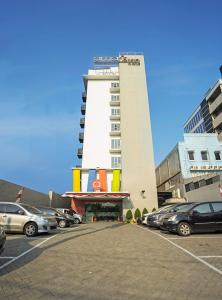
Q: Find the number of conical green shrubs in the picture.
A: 4